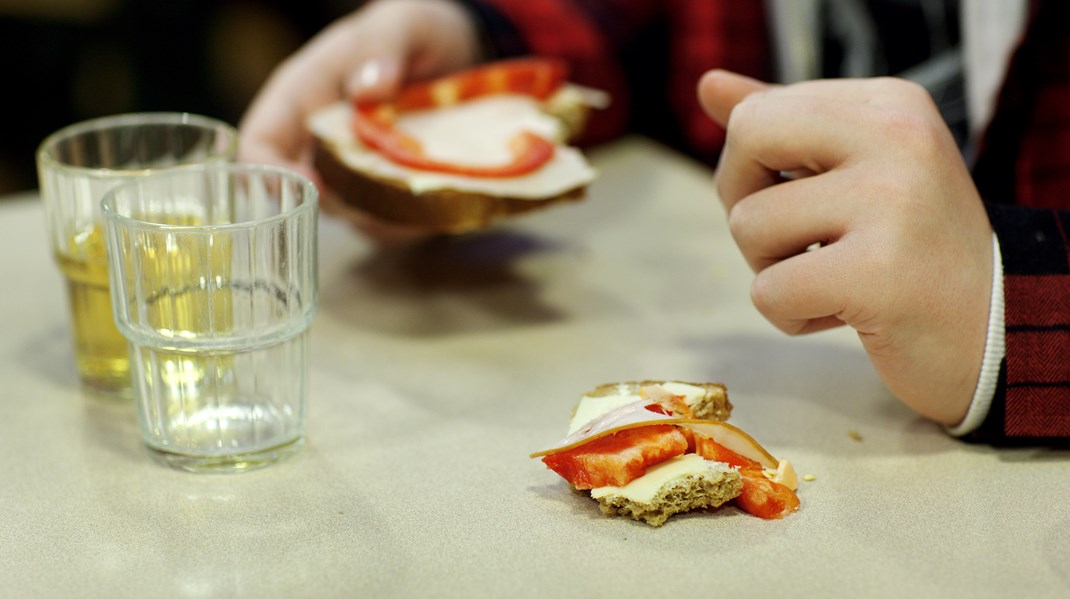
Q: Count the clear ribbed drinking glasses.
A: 2